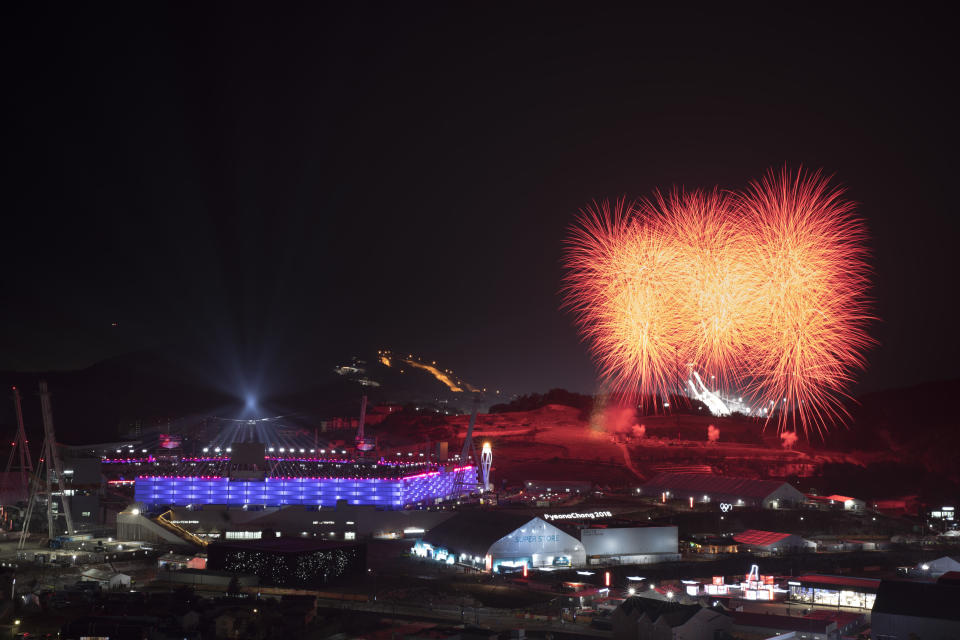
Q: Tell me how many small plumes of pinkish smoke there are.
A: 3